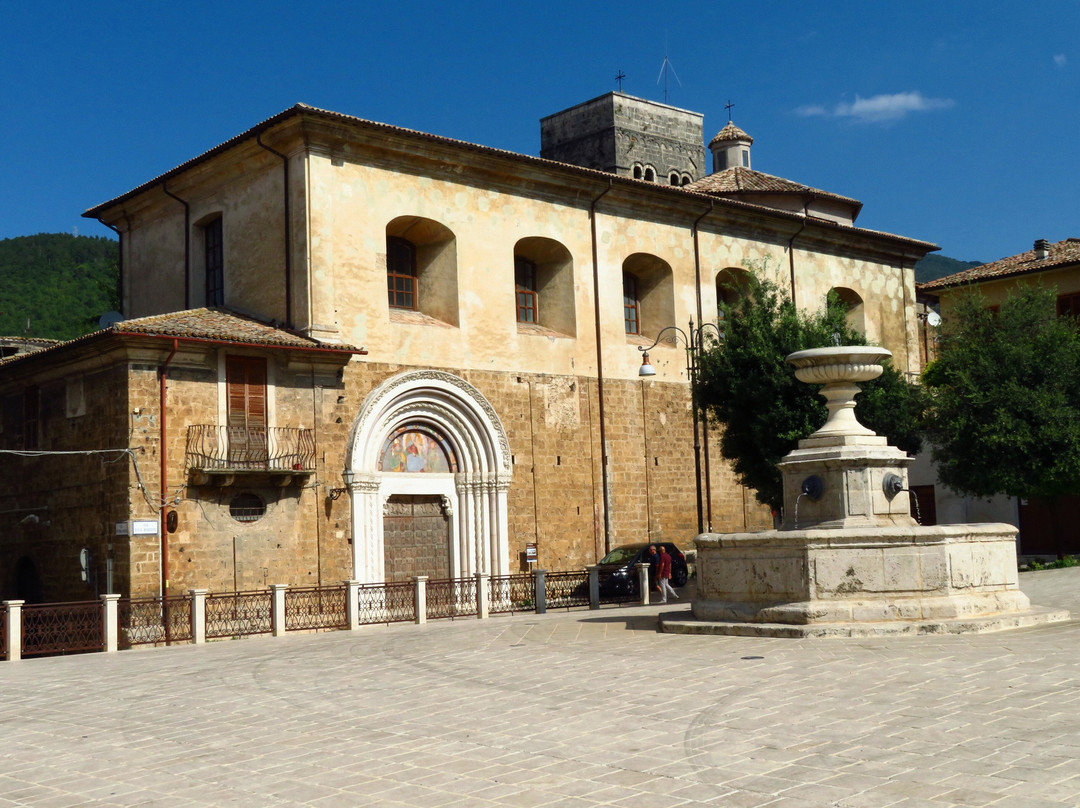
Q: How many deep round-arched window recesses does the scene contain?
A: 5